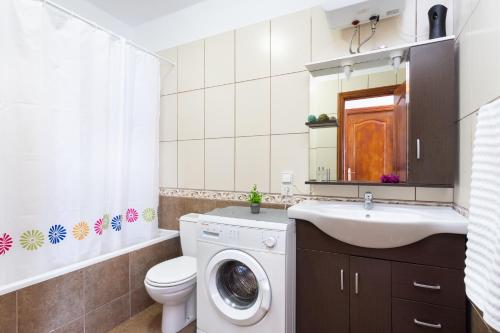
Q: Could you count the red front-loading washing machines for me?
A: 0